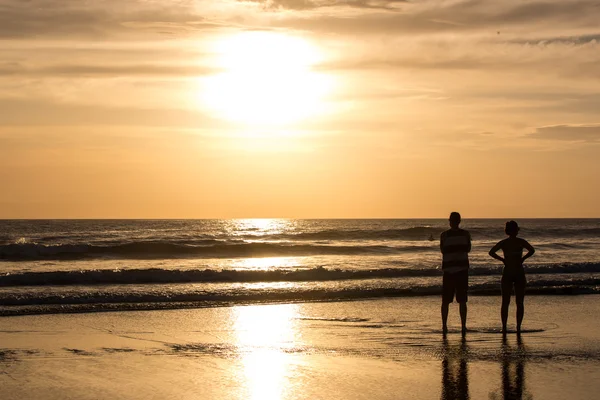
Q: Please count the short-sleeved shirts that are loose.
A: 1